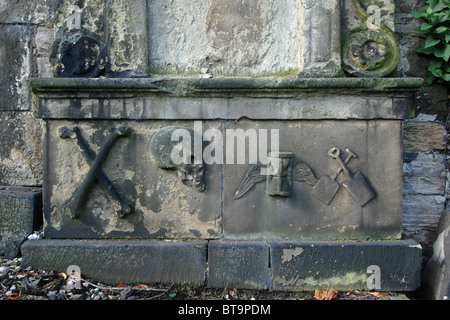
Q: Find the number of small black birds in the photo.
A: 0